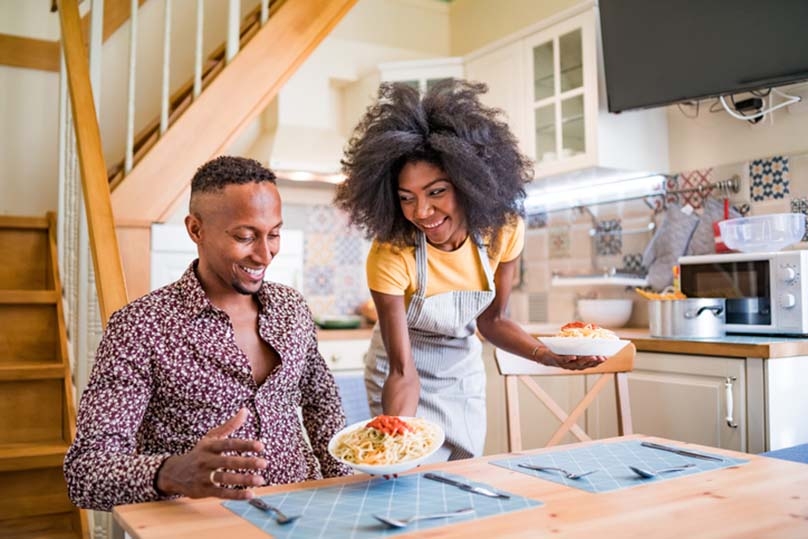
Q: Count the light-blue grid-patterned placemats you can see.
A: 2